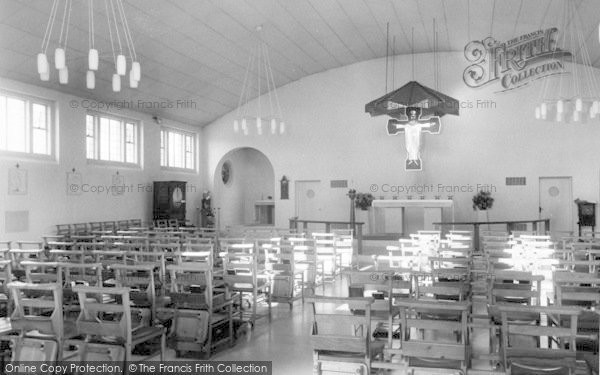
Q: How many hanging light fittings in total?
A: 3